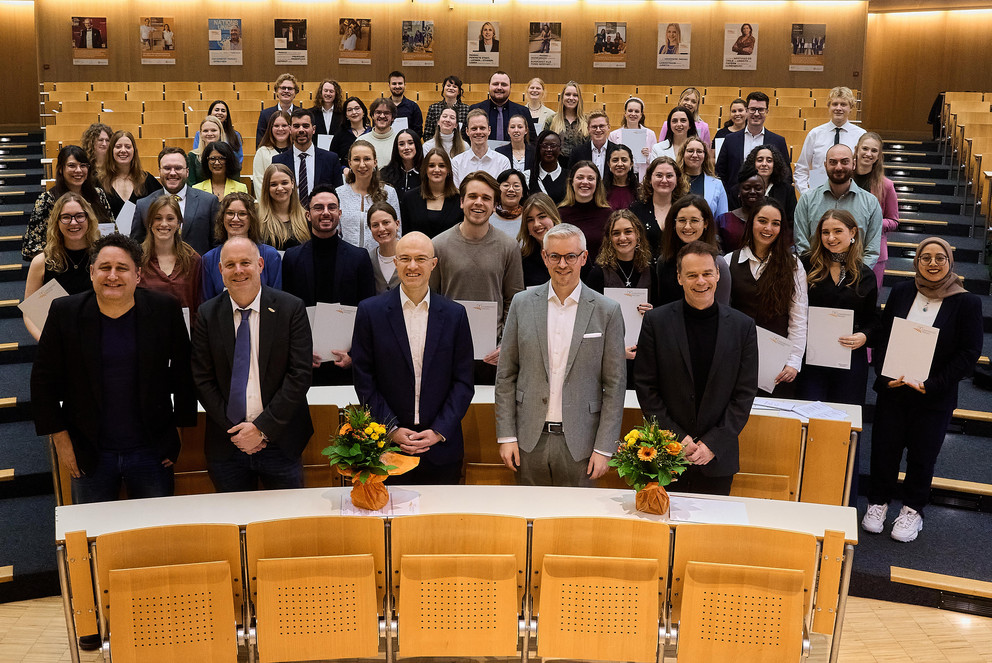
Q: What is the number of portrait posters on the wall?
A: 12